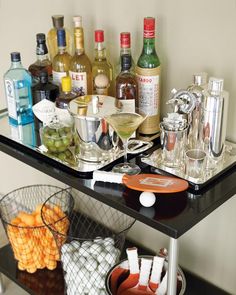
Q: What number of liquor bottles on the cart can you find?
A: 11